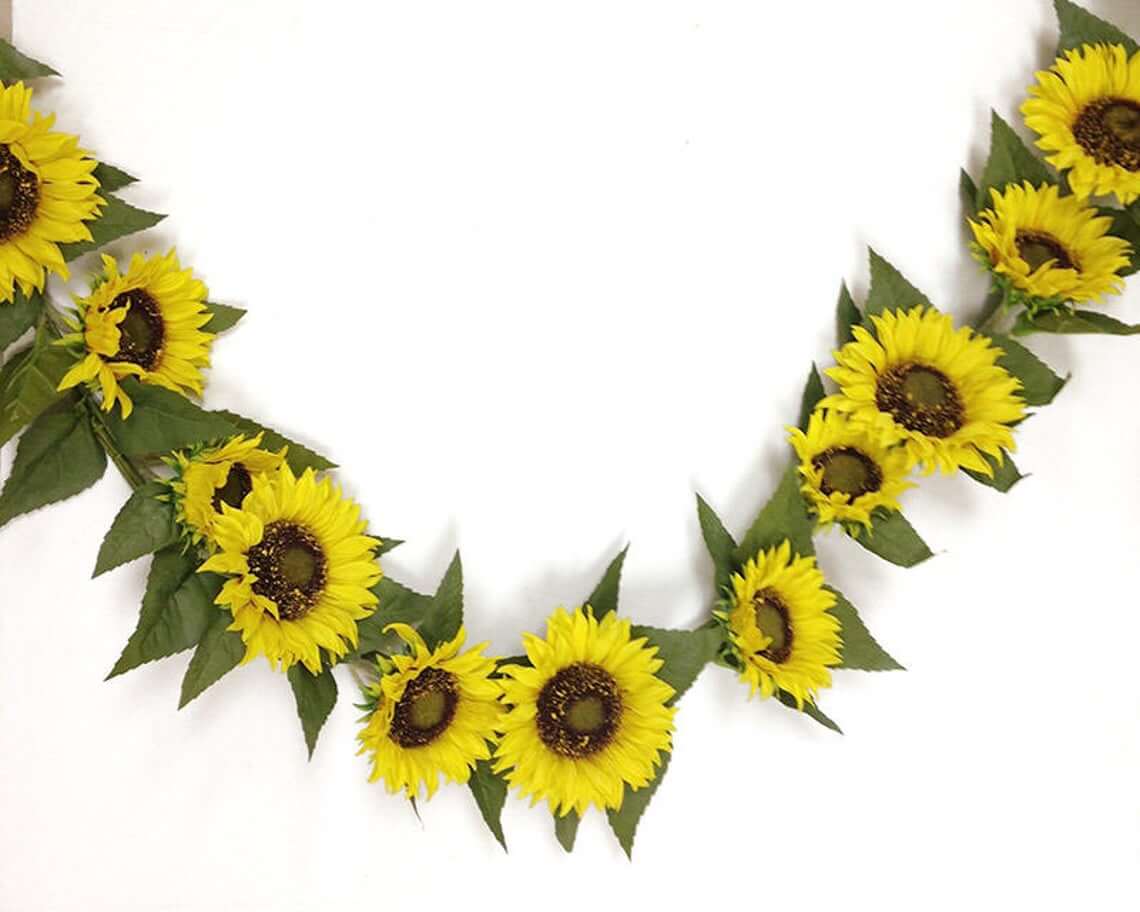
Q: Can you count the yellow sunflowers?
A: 11